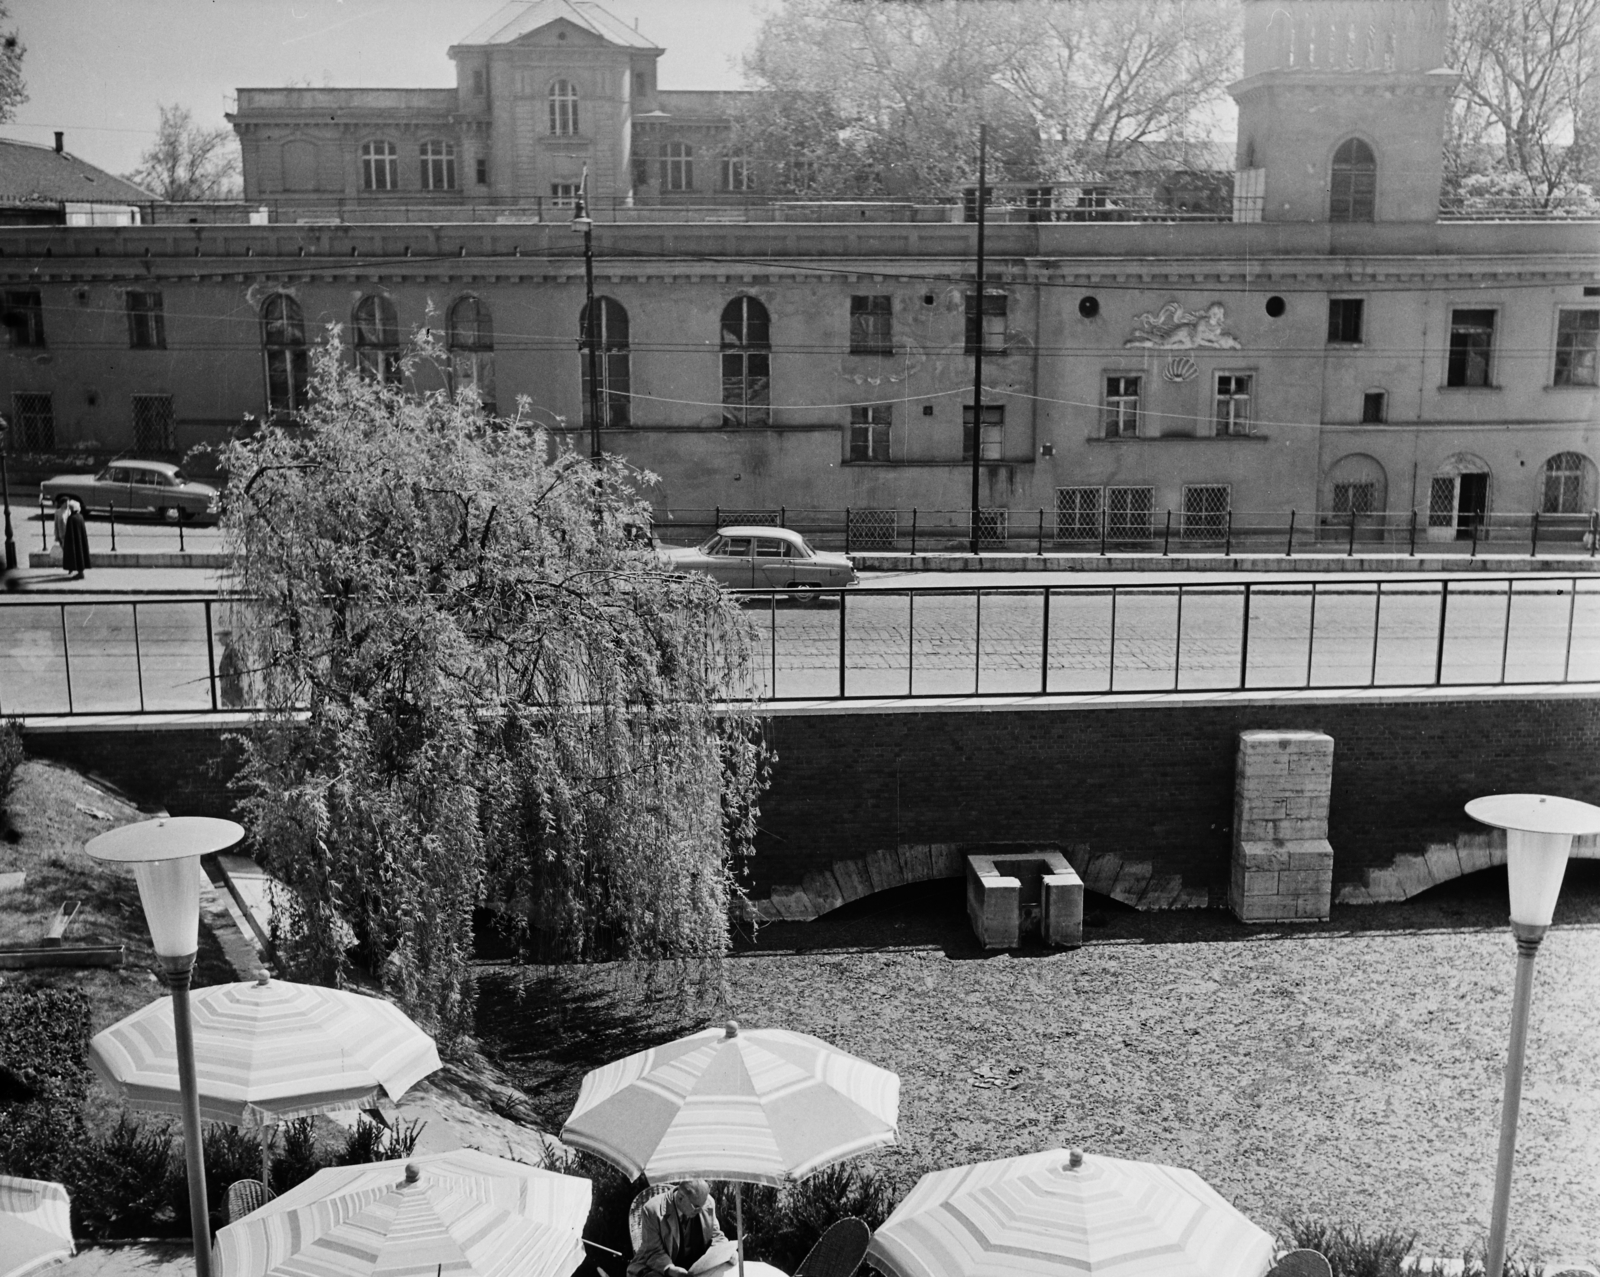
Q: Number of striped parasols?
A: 5